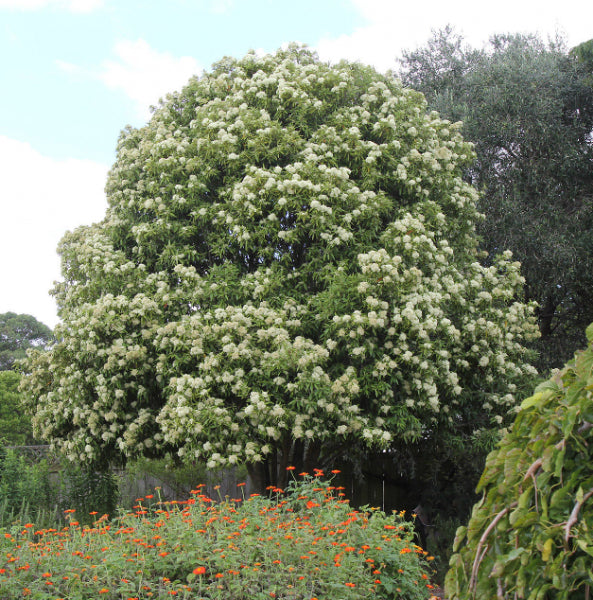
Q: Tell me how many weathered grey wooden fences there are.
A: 1